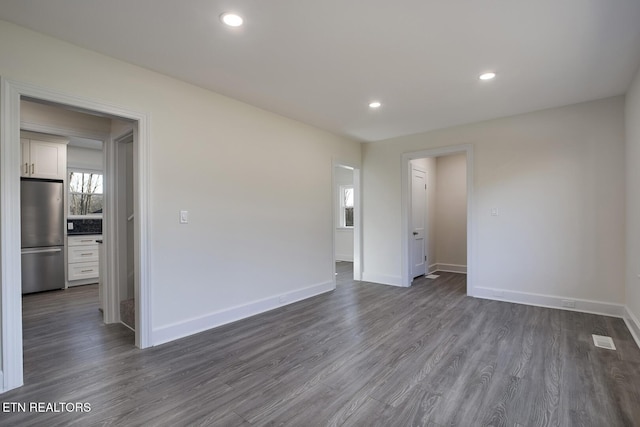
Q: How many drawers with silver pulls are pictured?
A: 3